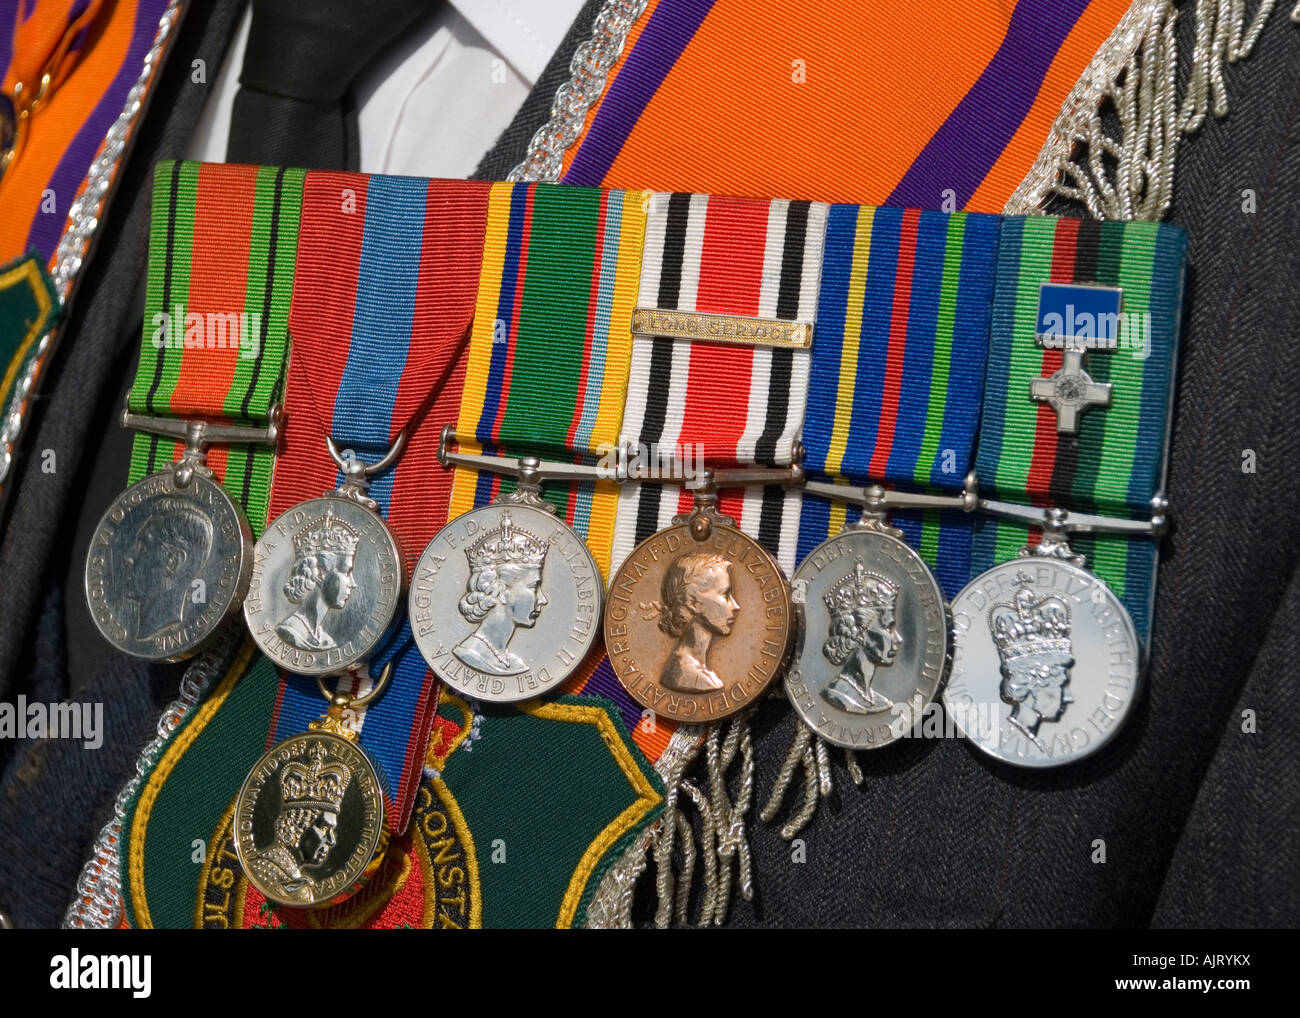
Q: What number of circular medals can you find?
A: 7